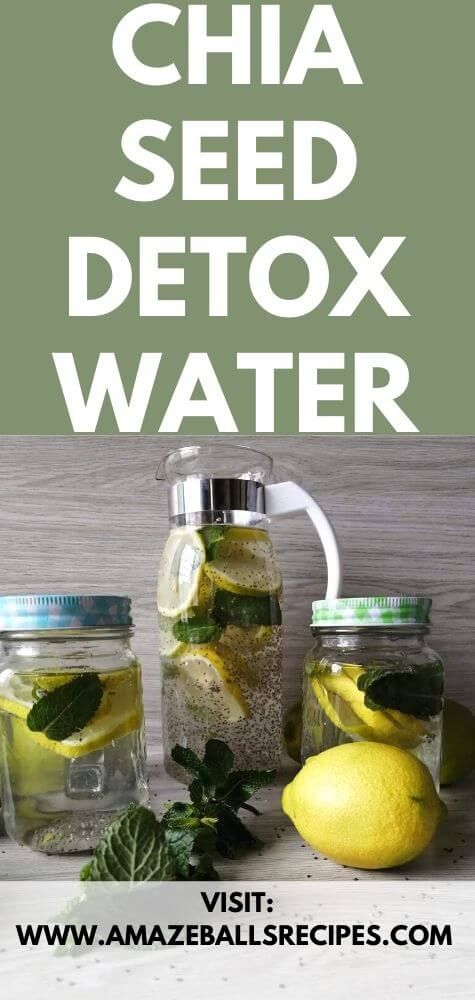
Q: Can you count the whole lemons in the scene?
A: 1